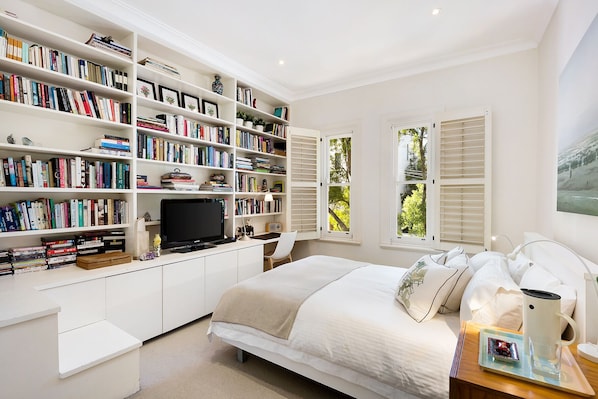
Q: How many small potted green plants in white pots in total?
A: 3